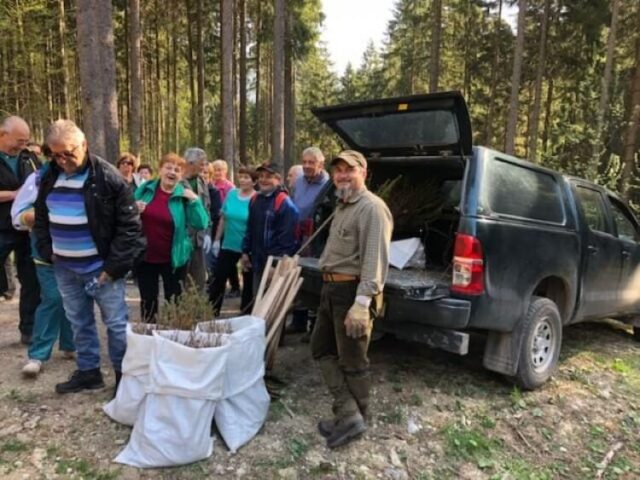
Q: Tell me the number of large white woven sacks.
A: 3